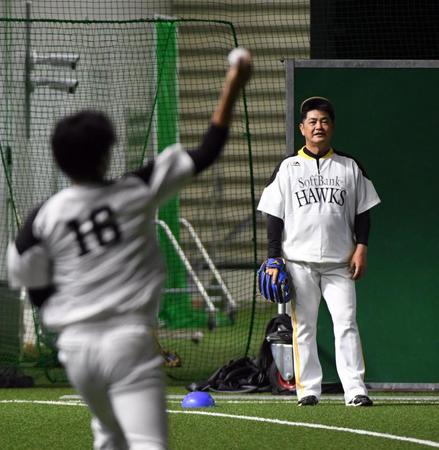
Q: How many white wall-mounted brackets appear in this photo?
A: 2